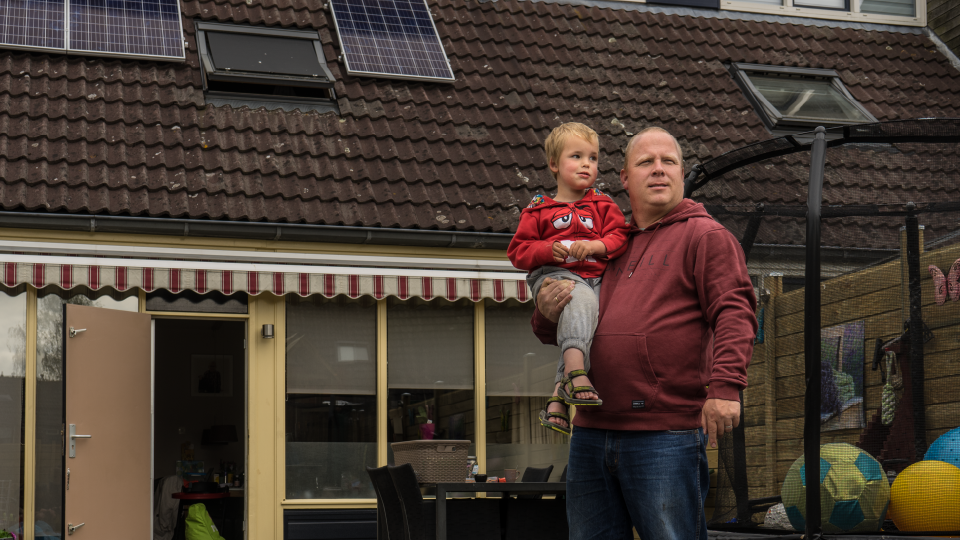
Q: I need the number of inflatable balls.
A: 3